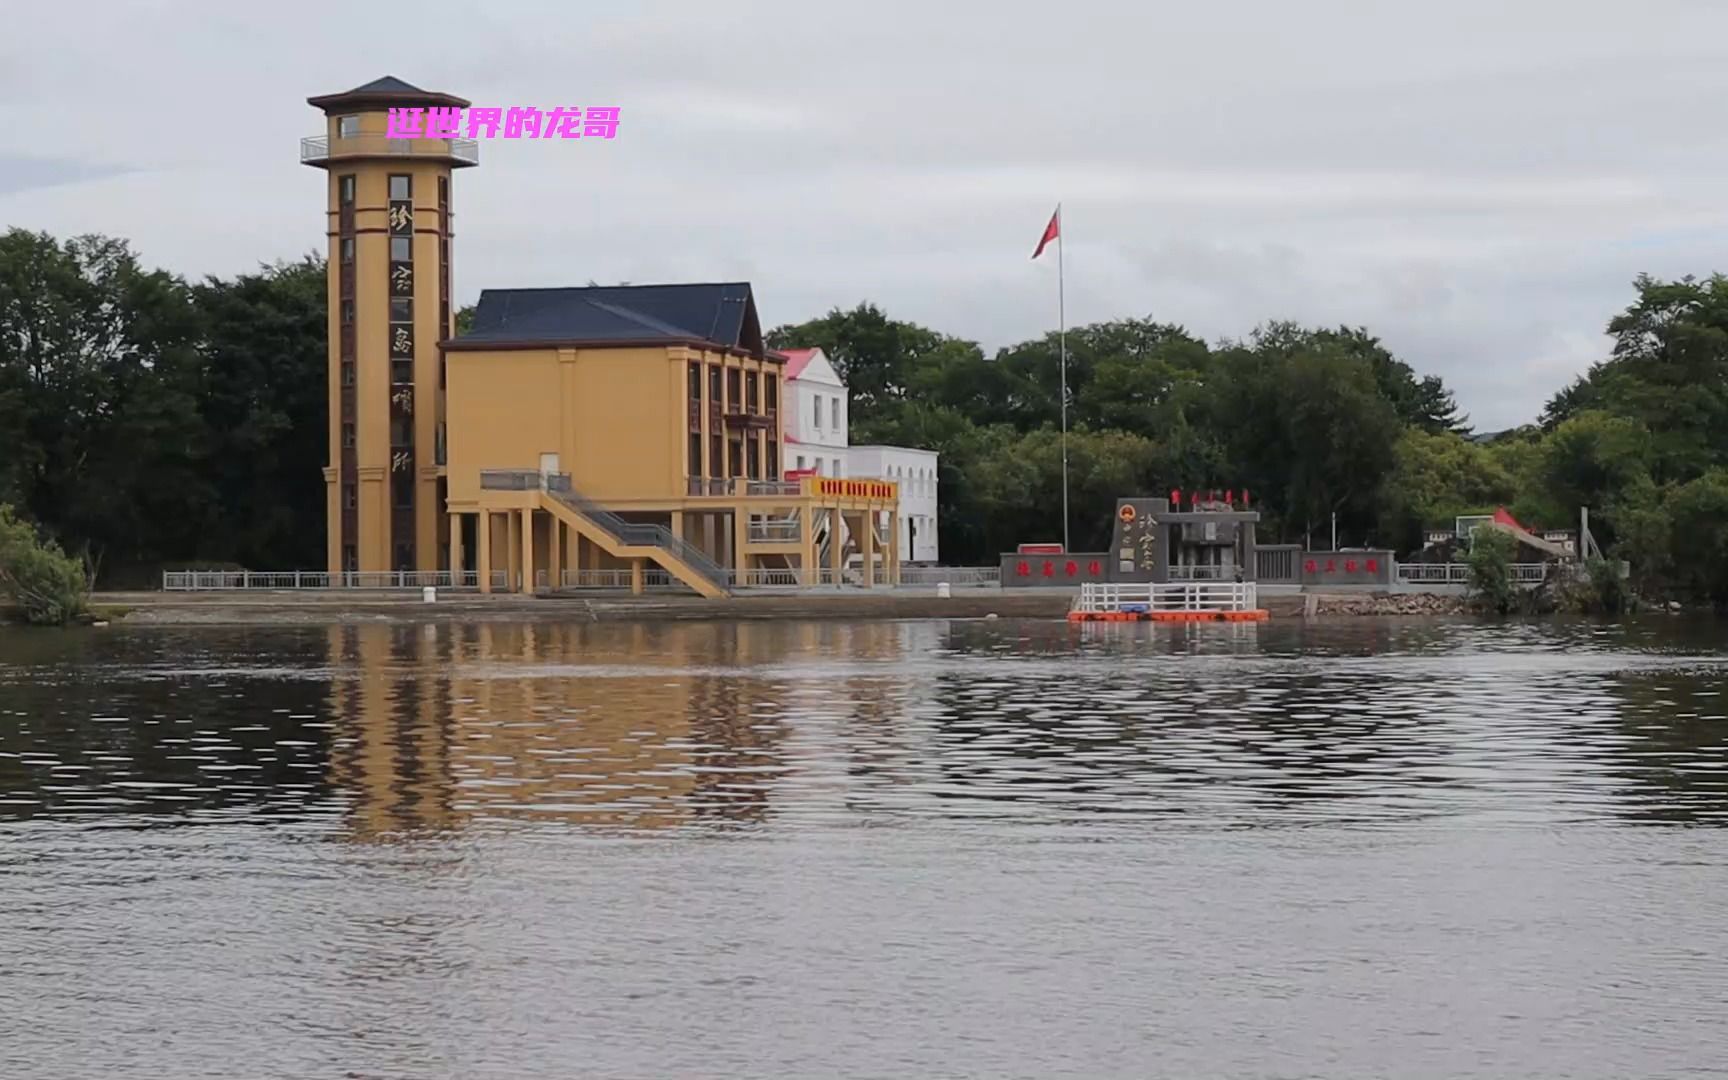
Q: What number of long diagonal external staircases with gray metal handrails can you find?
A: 1